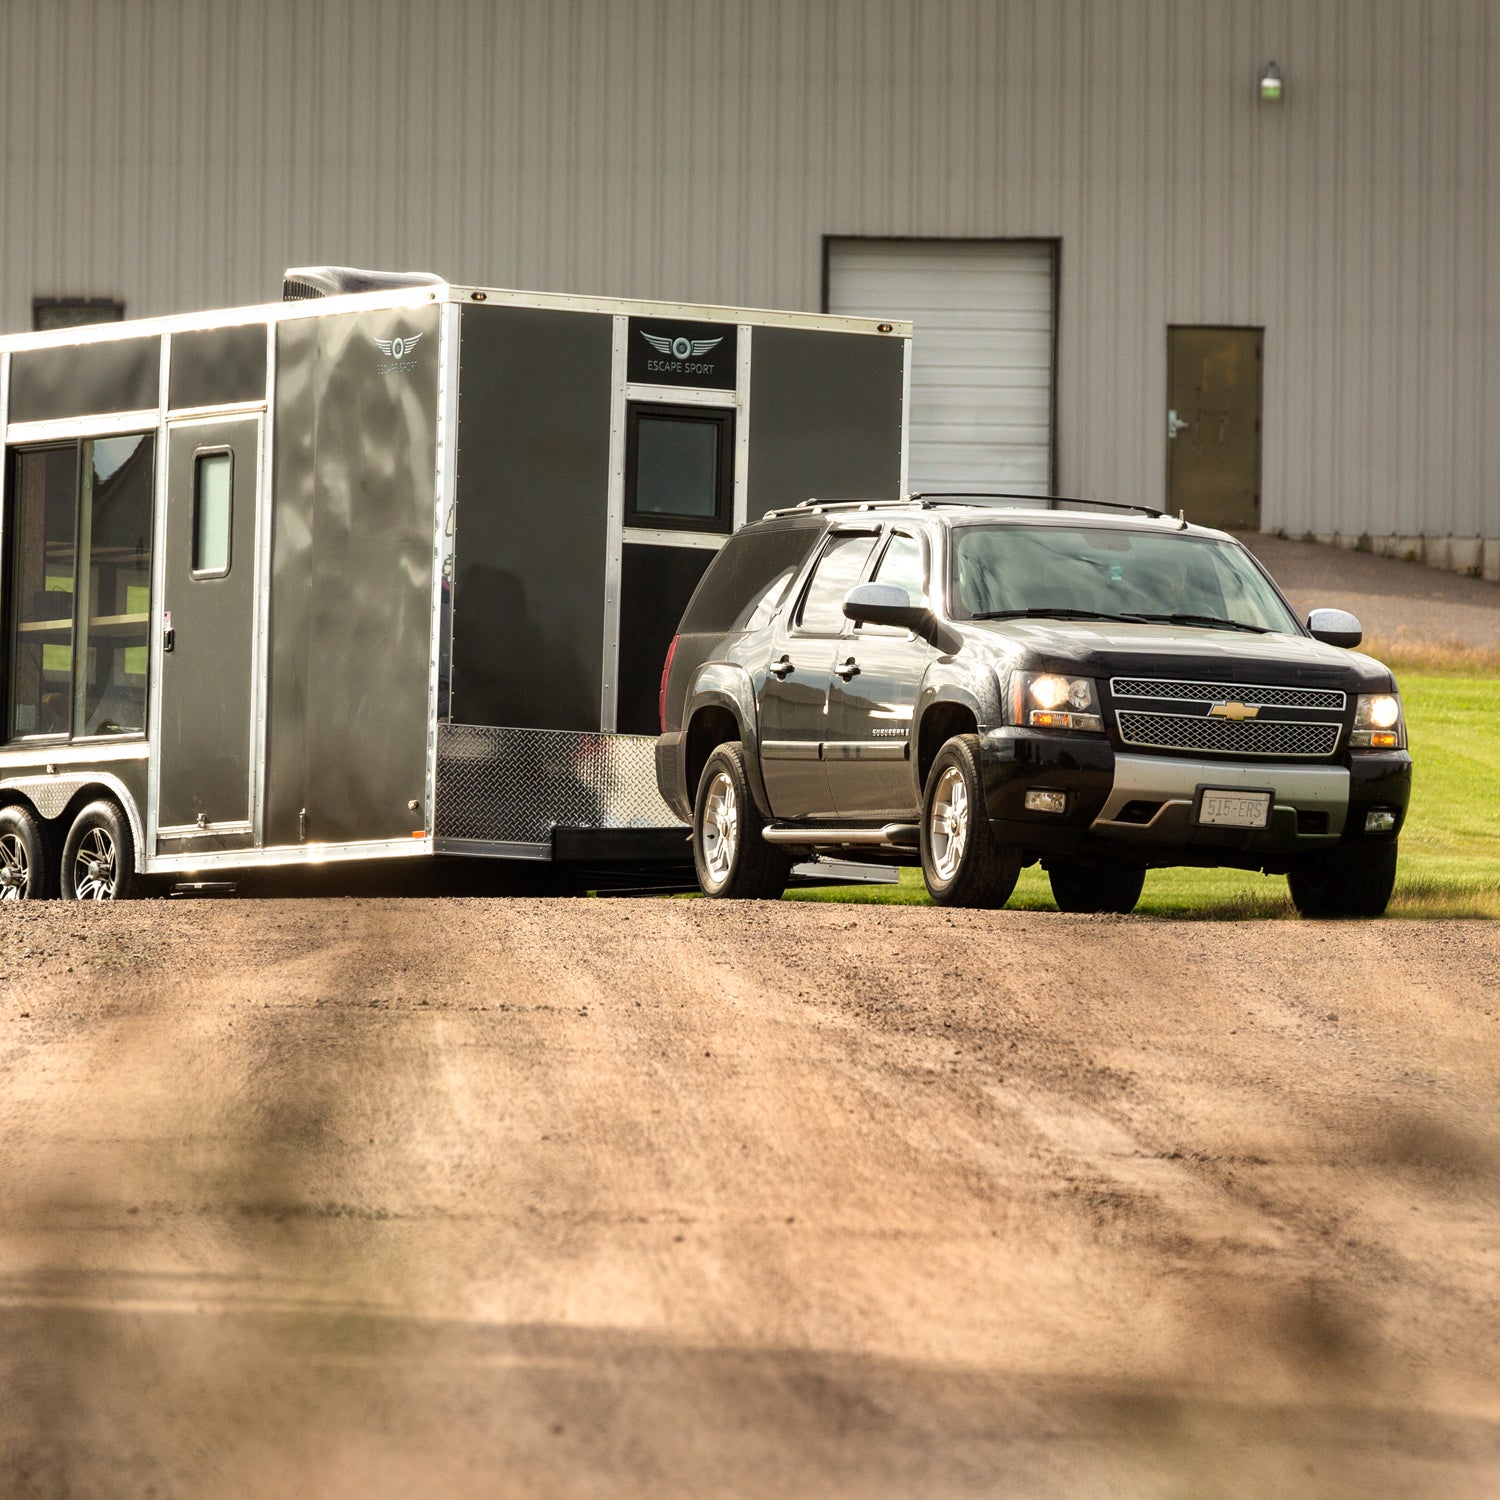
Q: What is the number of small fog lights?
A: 2